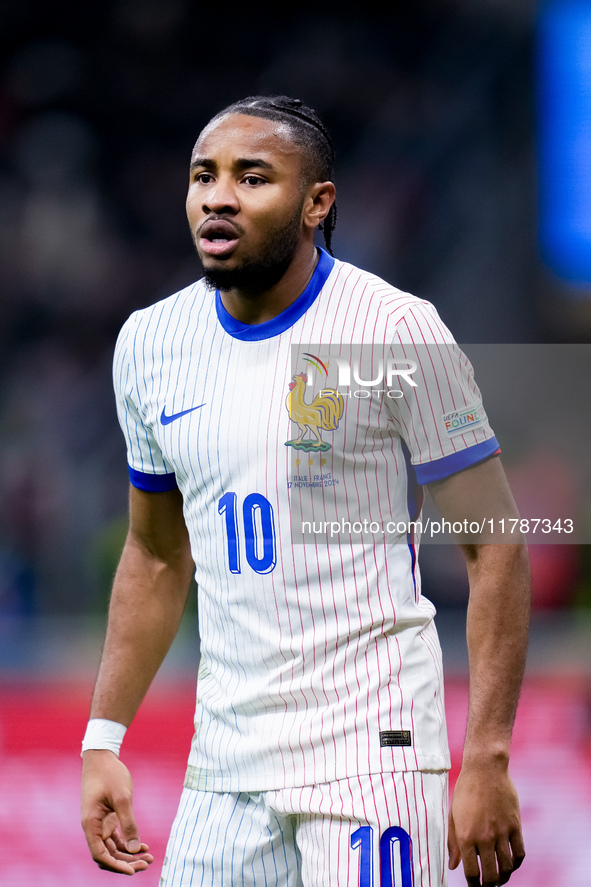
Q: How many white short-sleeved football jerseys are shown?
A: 1